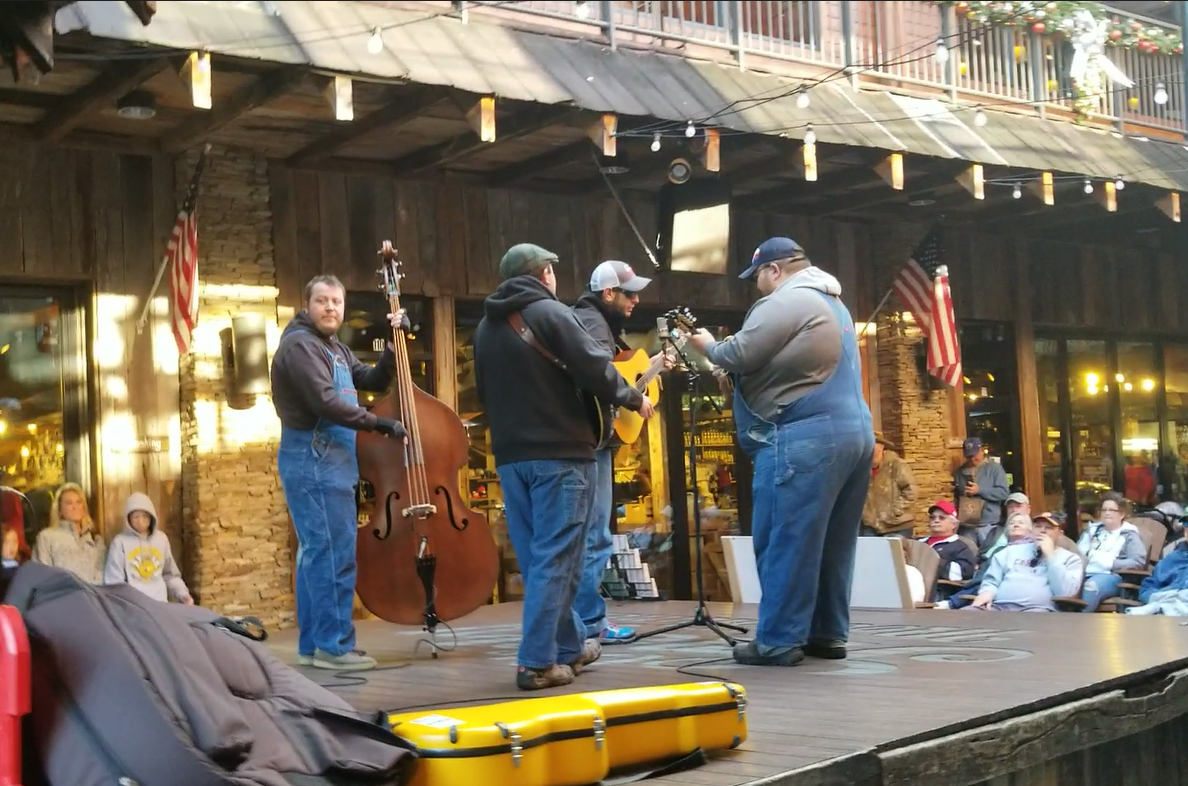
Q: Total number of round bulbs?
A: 12